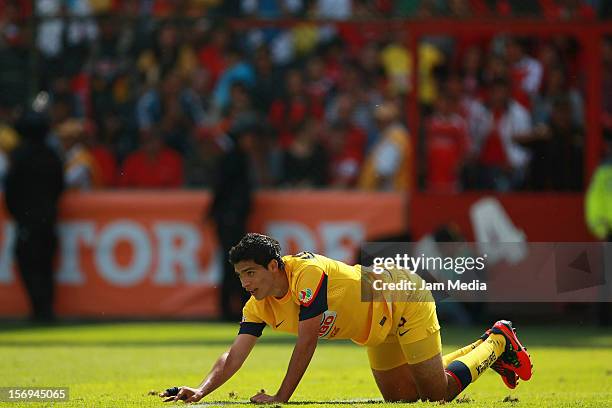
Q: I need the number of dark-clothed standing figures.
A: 2